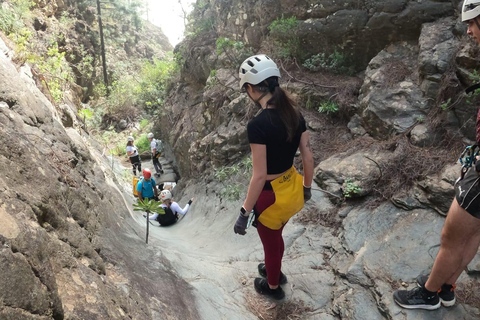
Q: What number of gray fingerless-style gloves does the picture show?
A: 2